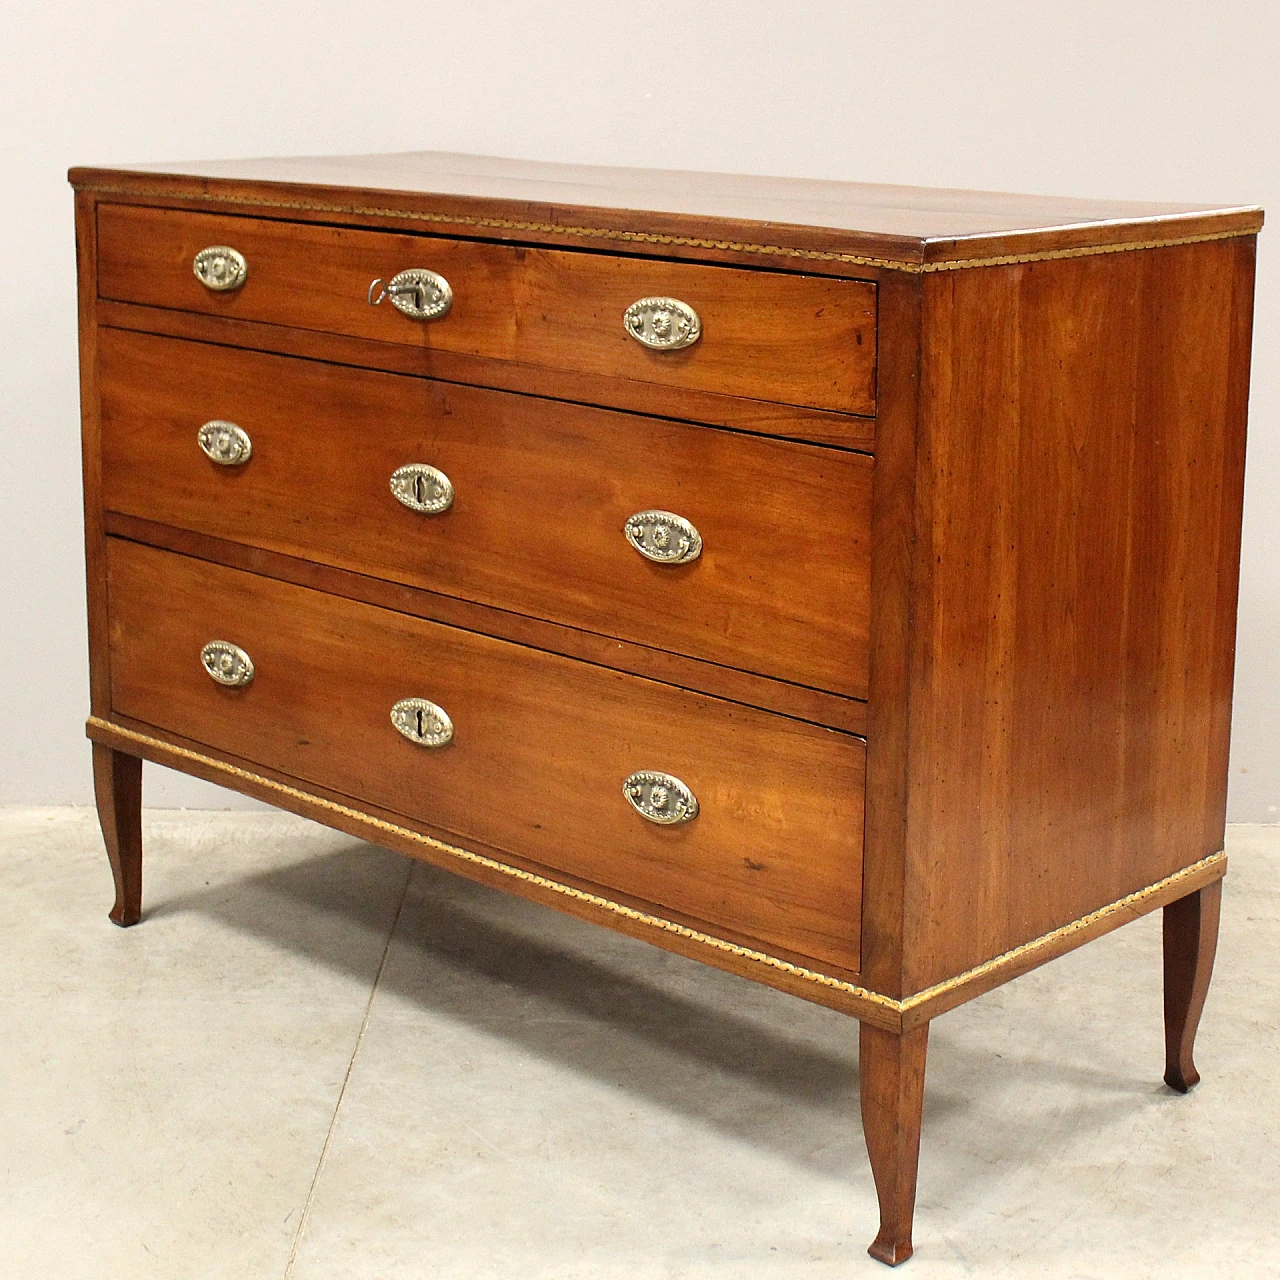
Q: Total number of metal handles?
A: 6